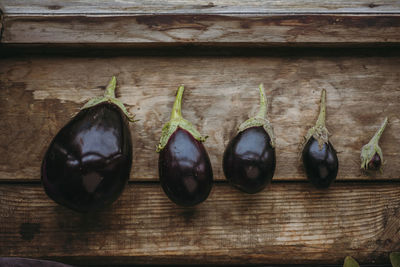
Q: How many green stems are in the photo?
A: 5